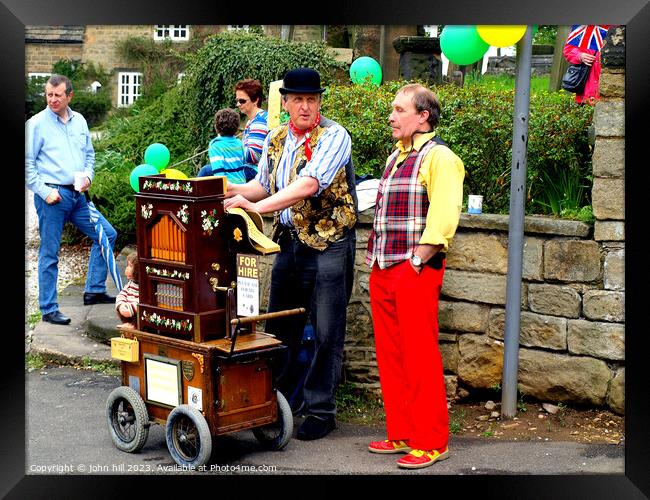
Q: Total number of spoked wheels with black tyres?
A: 3